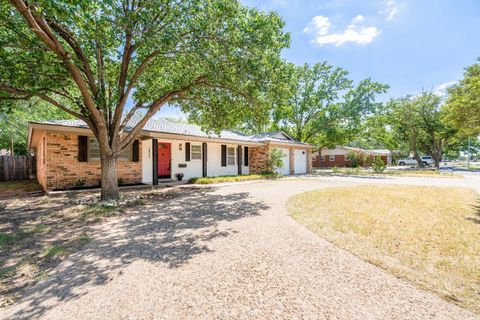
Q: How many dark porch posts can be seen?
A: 3